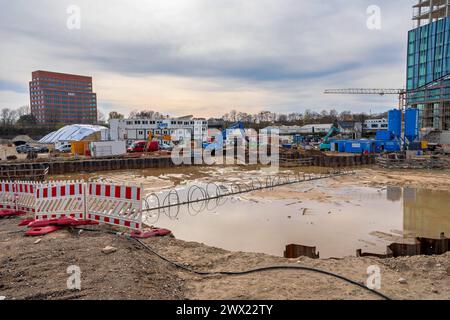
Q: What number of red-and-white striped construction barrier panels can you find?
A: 4